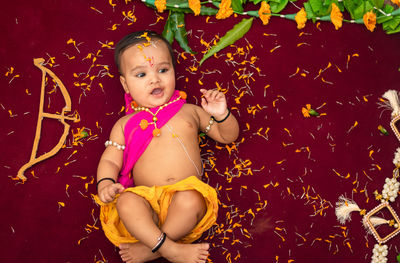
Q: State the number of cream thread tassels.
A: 3